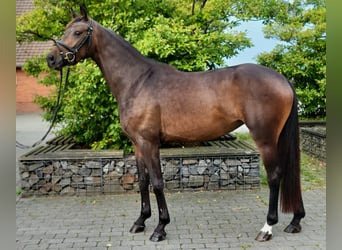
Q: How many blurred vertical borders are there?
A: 2